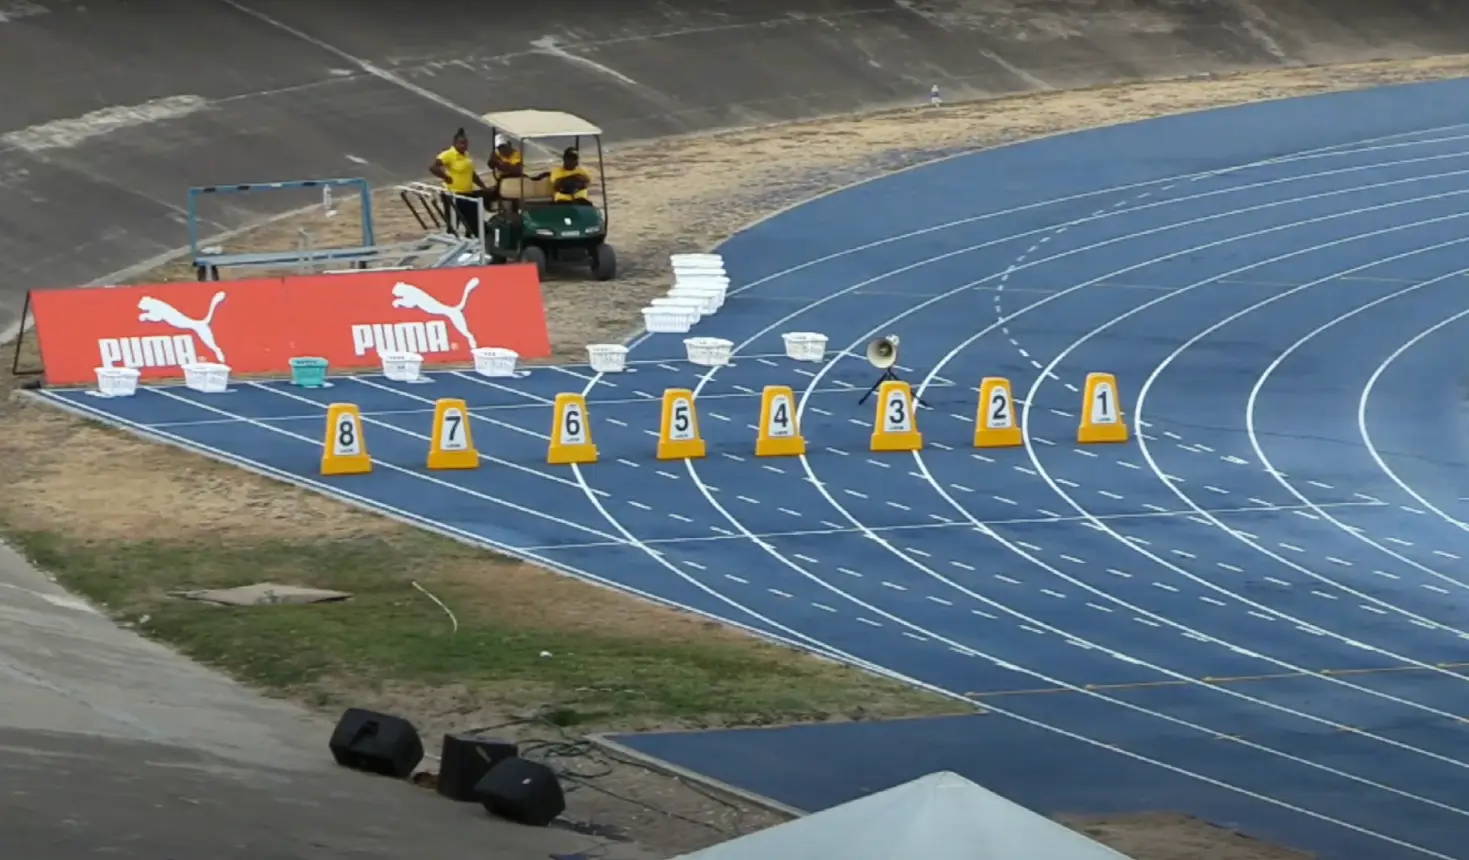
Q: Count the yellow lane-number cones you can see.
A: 8